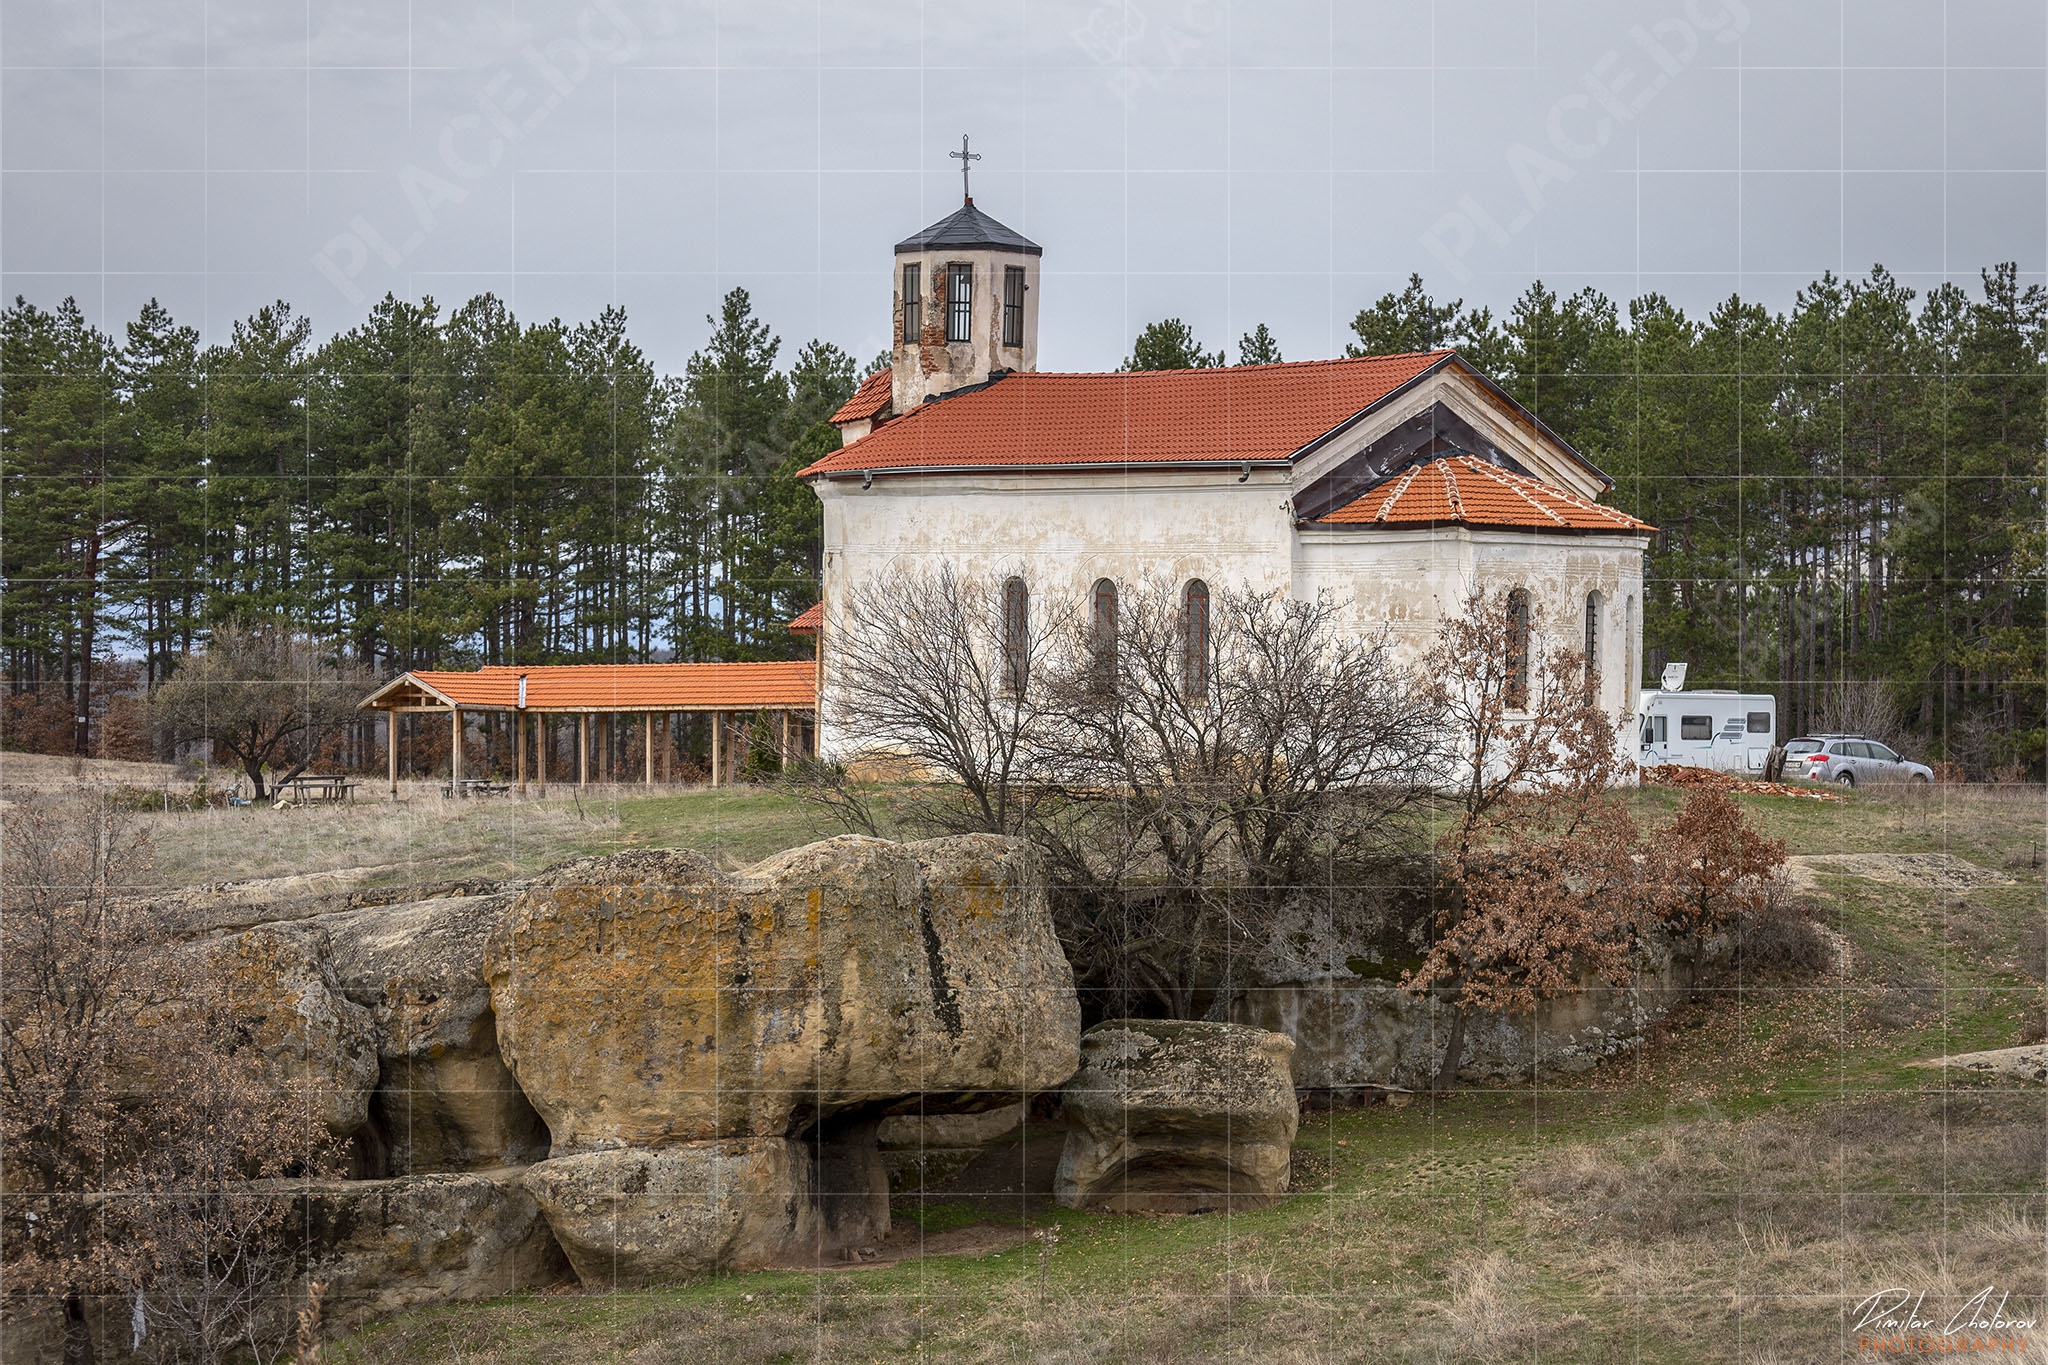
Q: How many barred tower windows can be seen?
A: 3